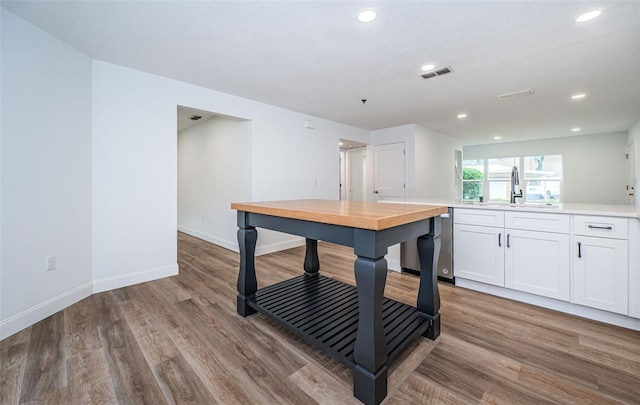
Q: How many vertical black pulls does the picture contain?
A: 3